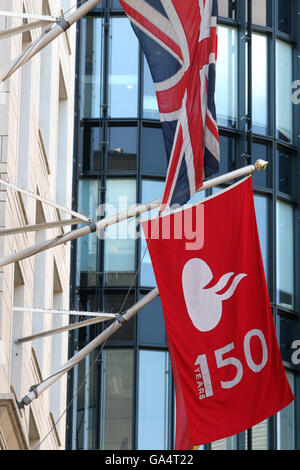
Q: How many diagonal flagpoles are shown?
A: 3